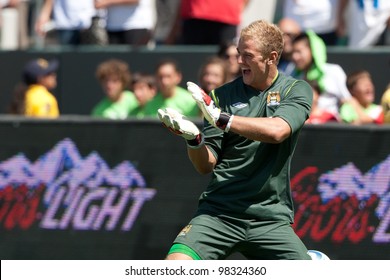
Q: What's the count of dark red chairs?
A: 0